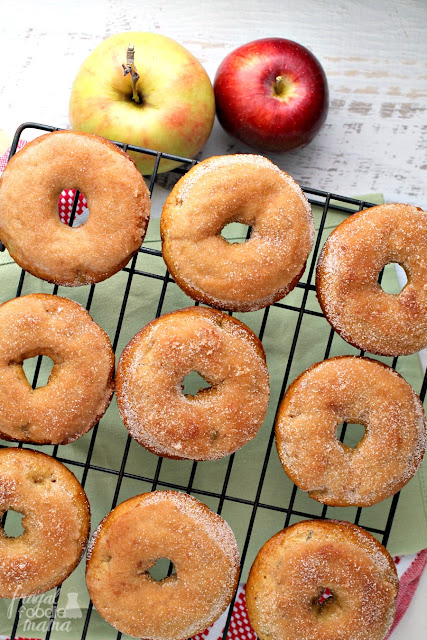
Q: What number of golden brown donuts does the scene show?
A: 9